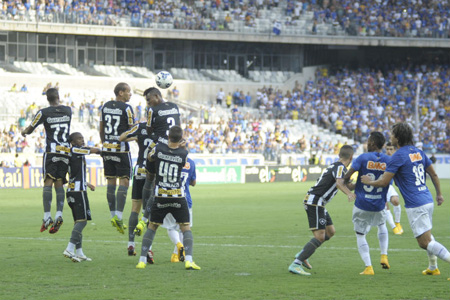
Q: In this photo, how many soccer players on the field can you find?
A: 11